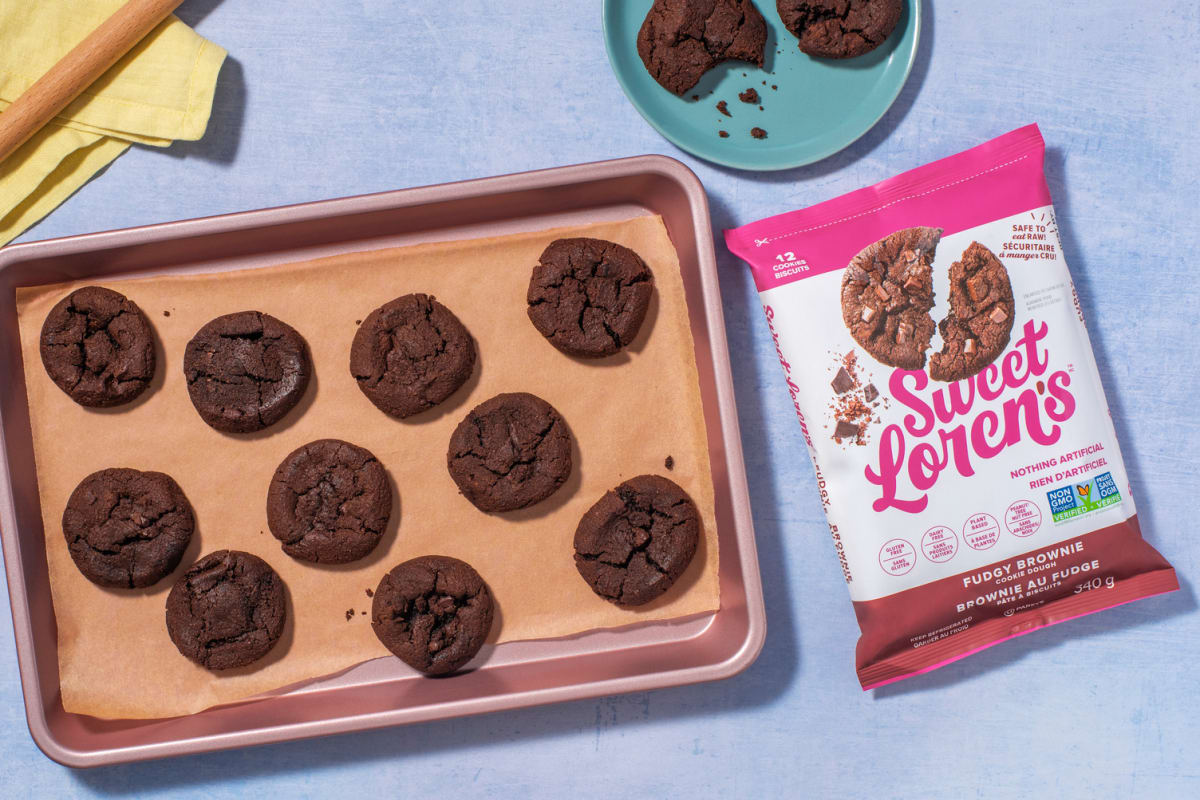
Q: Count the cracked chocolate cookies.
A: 12